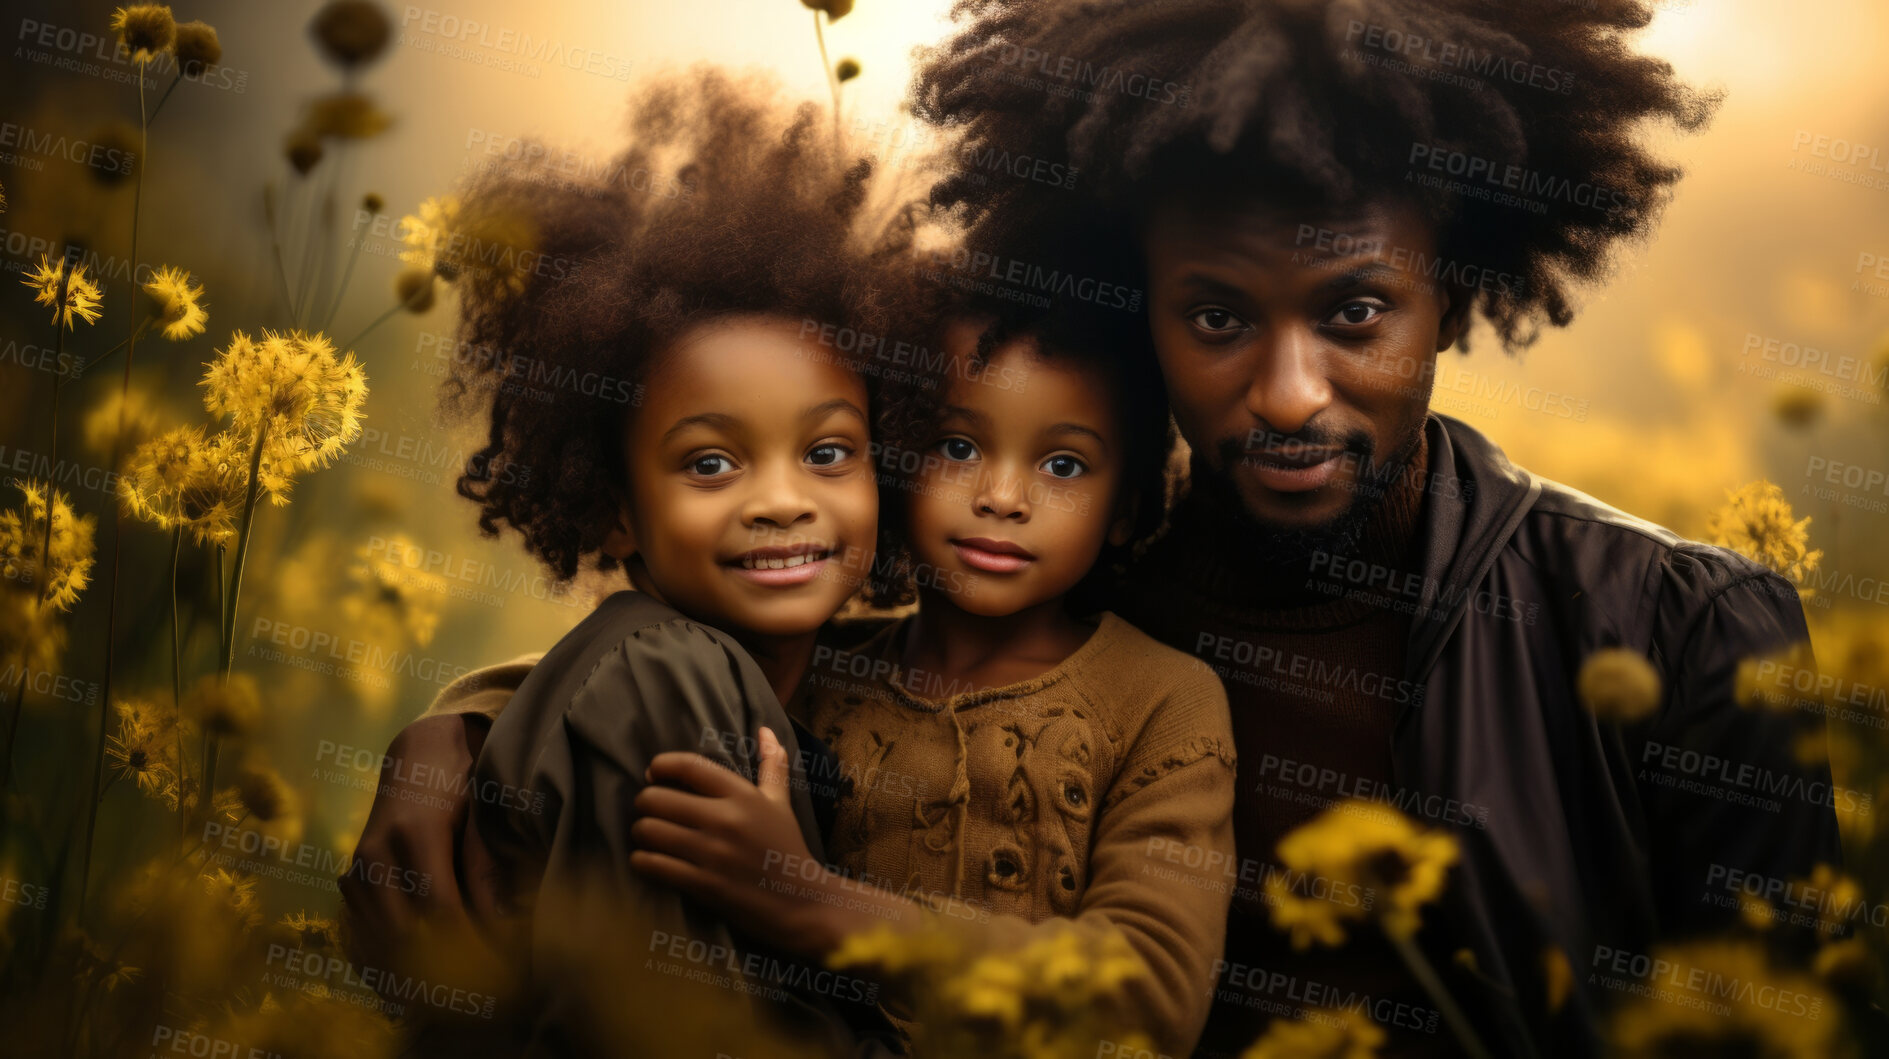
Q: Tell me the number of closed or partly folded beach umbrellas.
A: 0